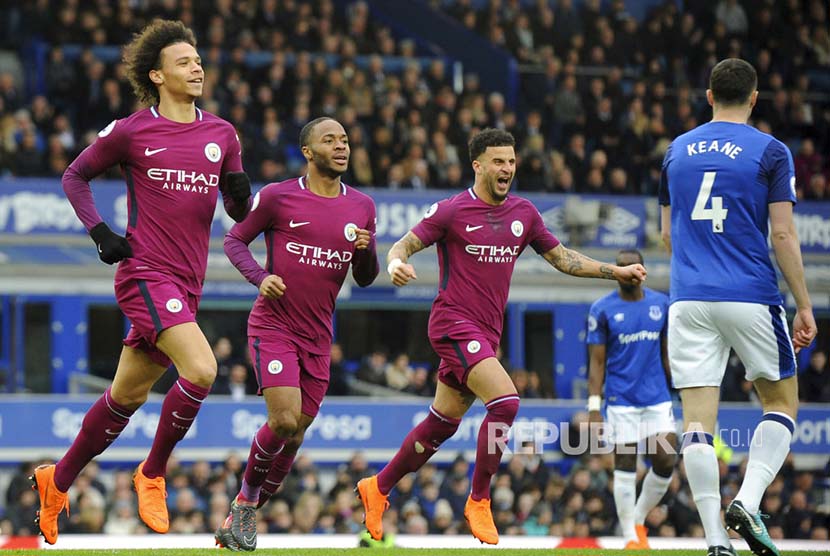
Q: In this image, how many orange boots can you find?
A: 6